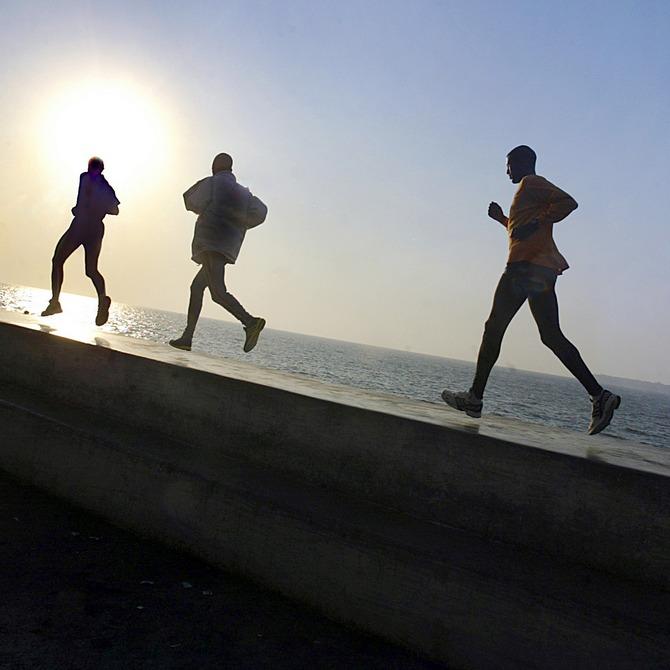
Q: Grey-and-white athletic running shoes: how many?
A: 2